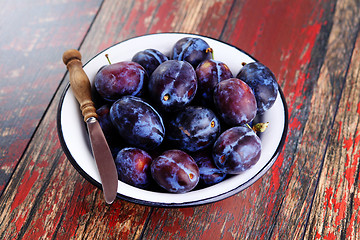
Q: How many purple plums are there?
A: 14